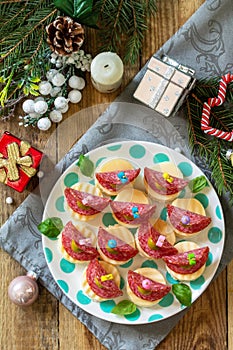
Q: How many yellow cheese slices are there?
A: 11